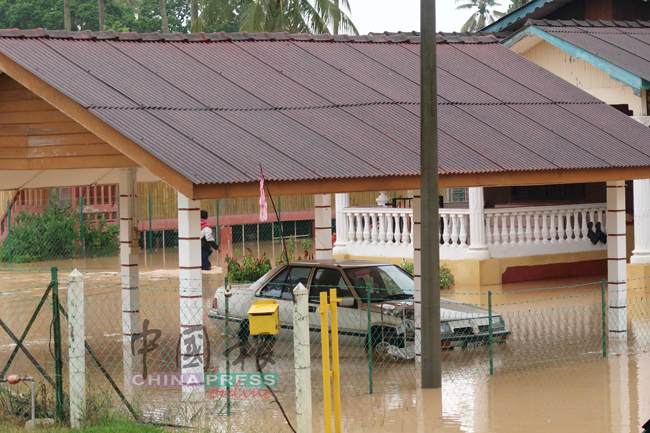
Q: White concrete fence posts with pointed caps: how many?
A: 2